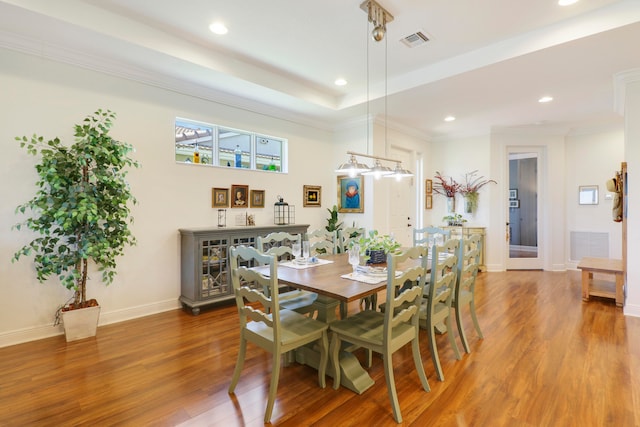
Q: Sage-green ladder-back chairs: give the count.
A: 8